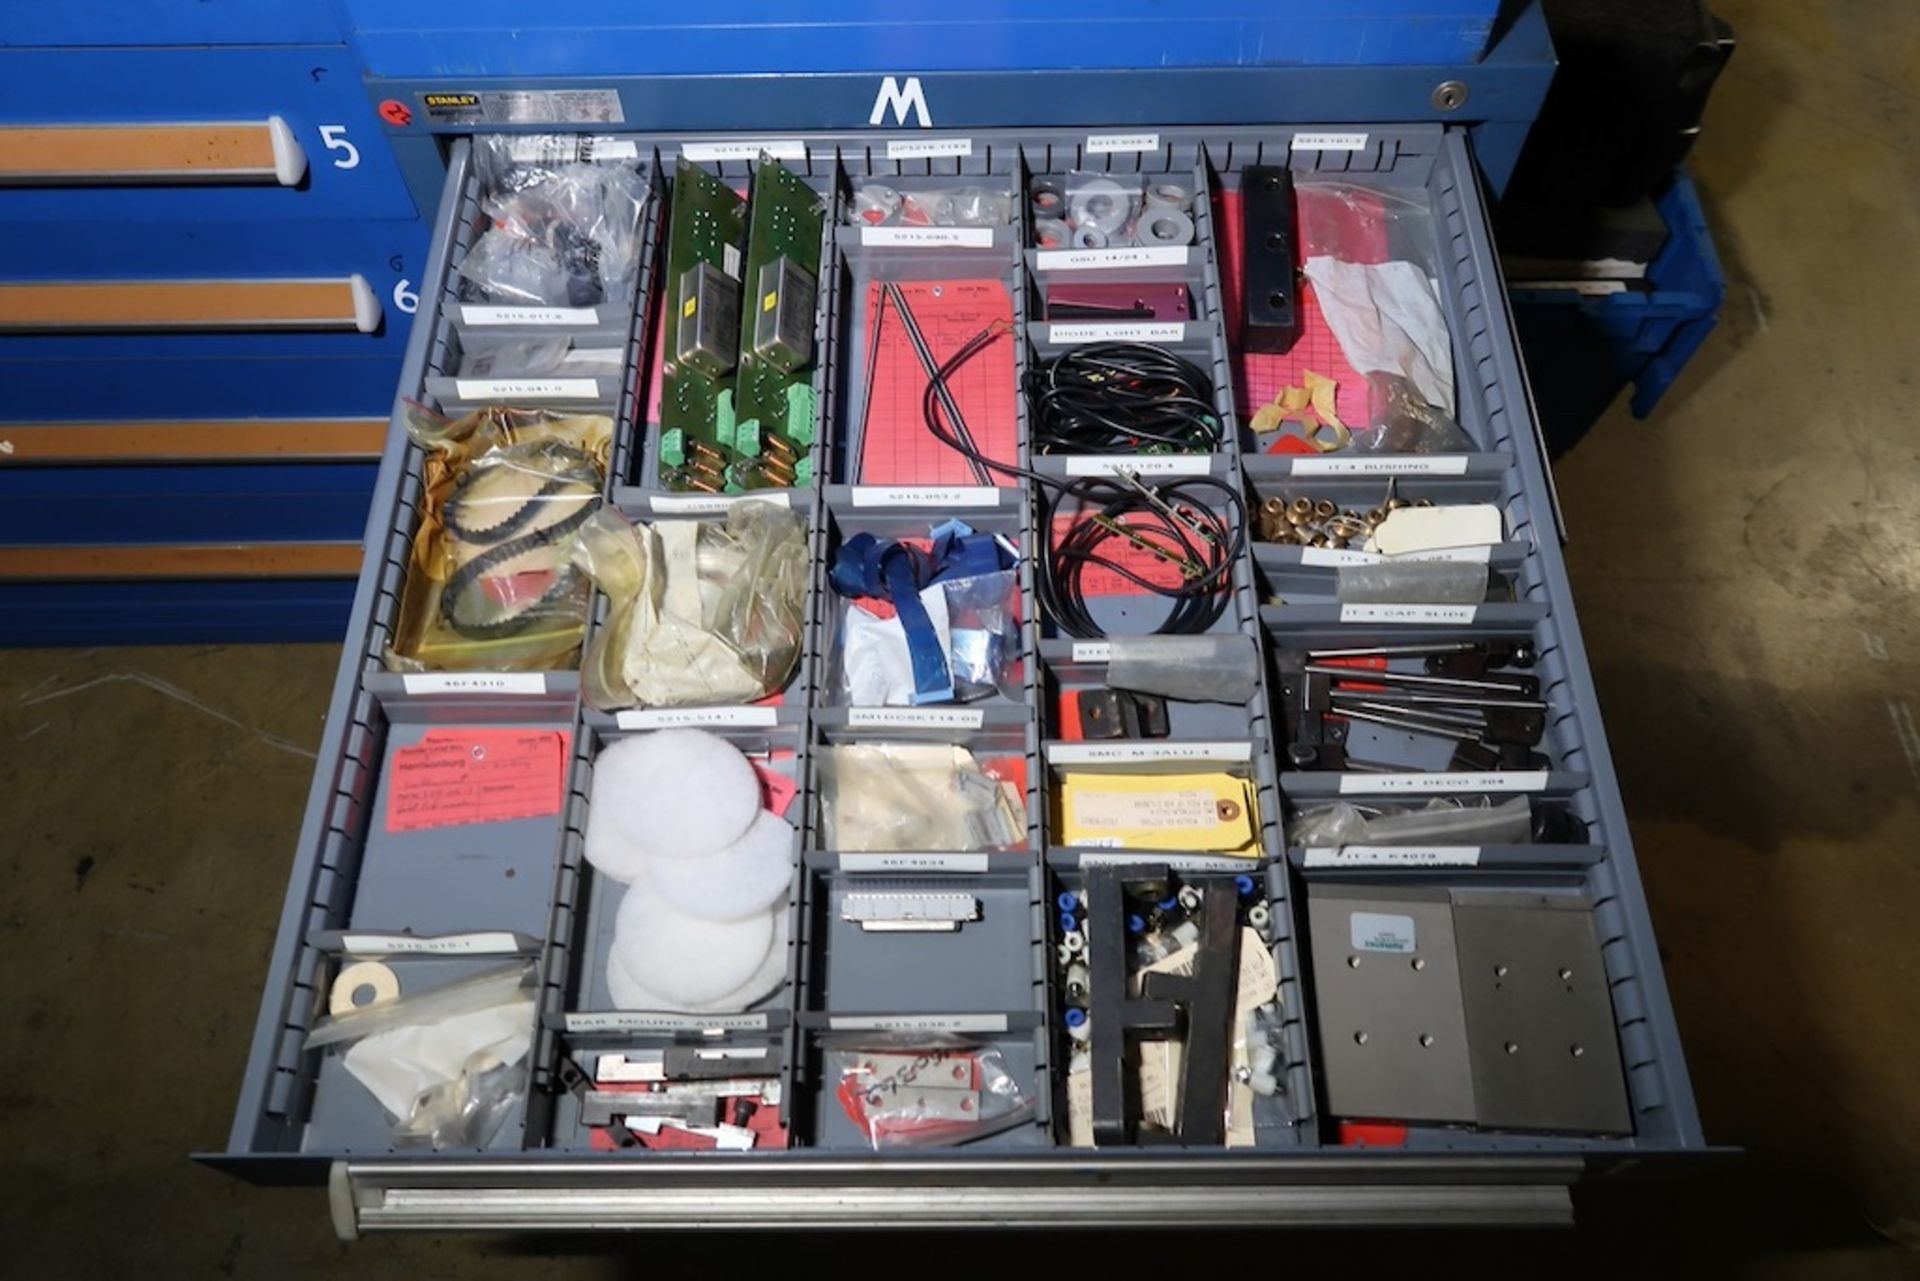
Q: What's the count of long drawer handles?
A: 5